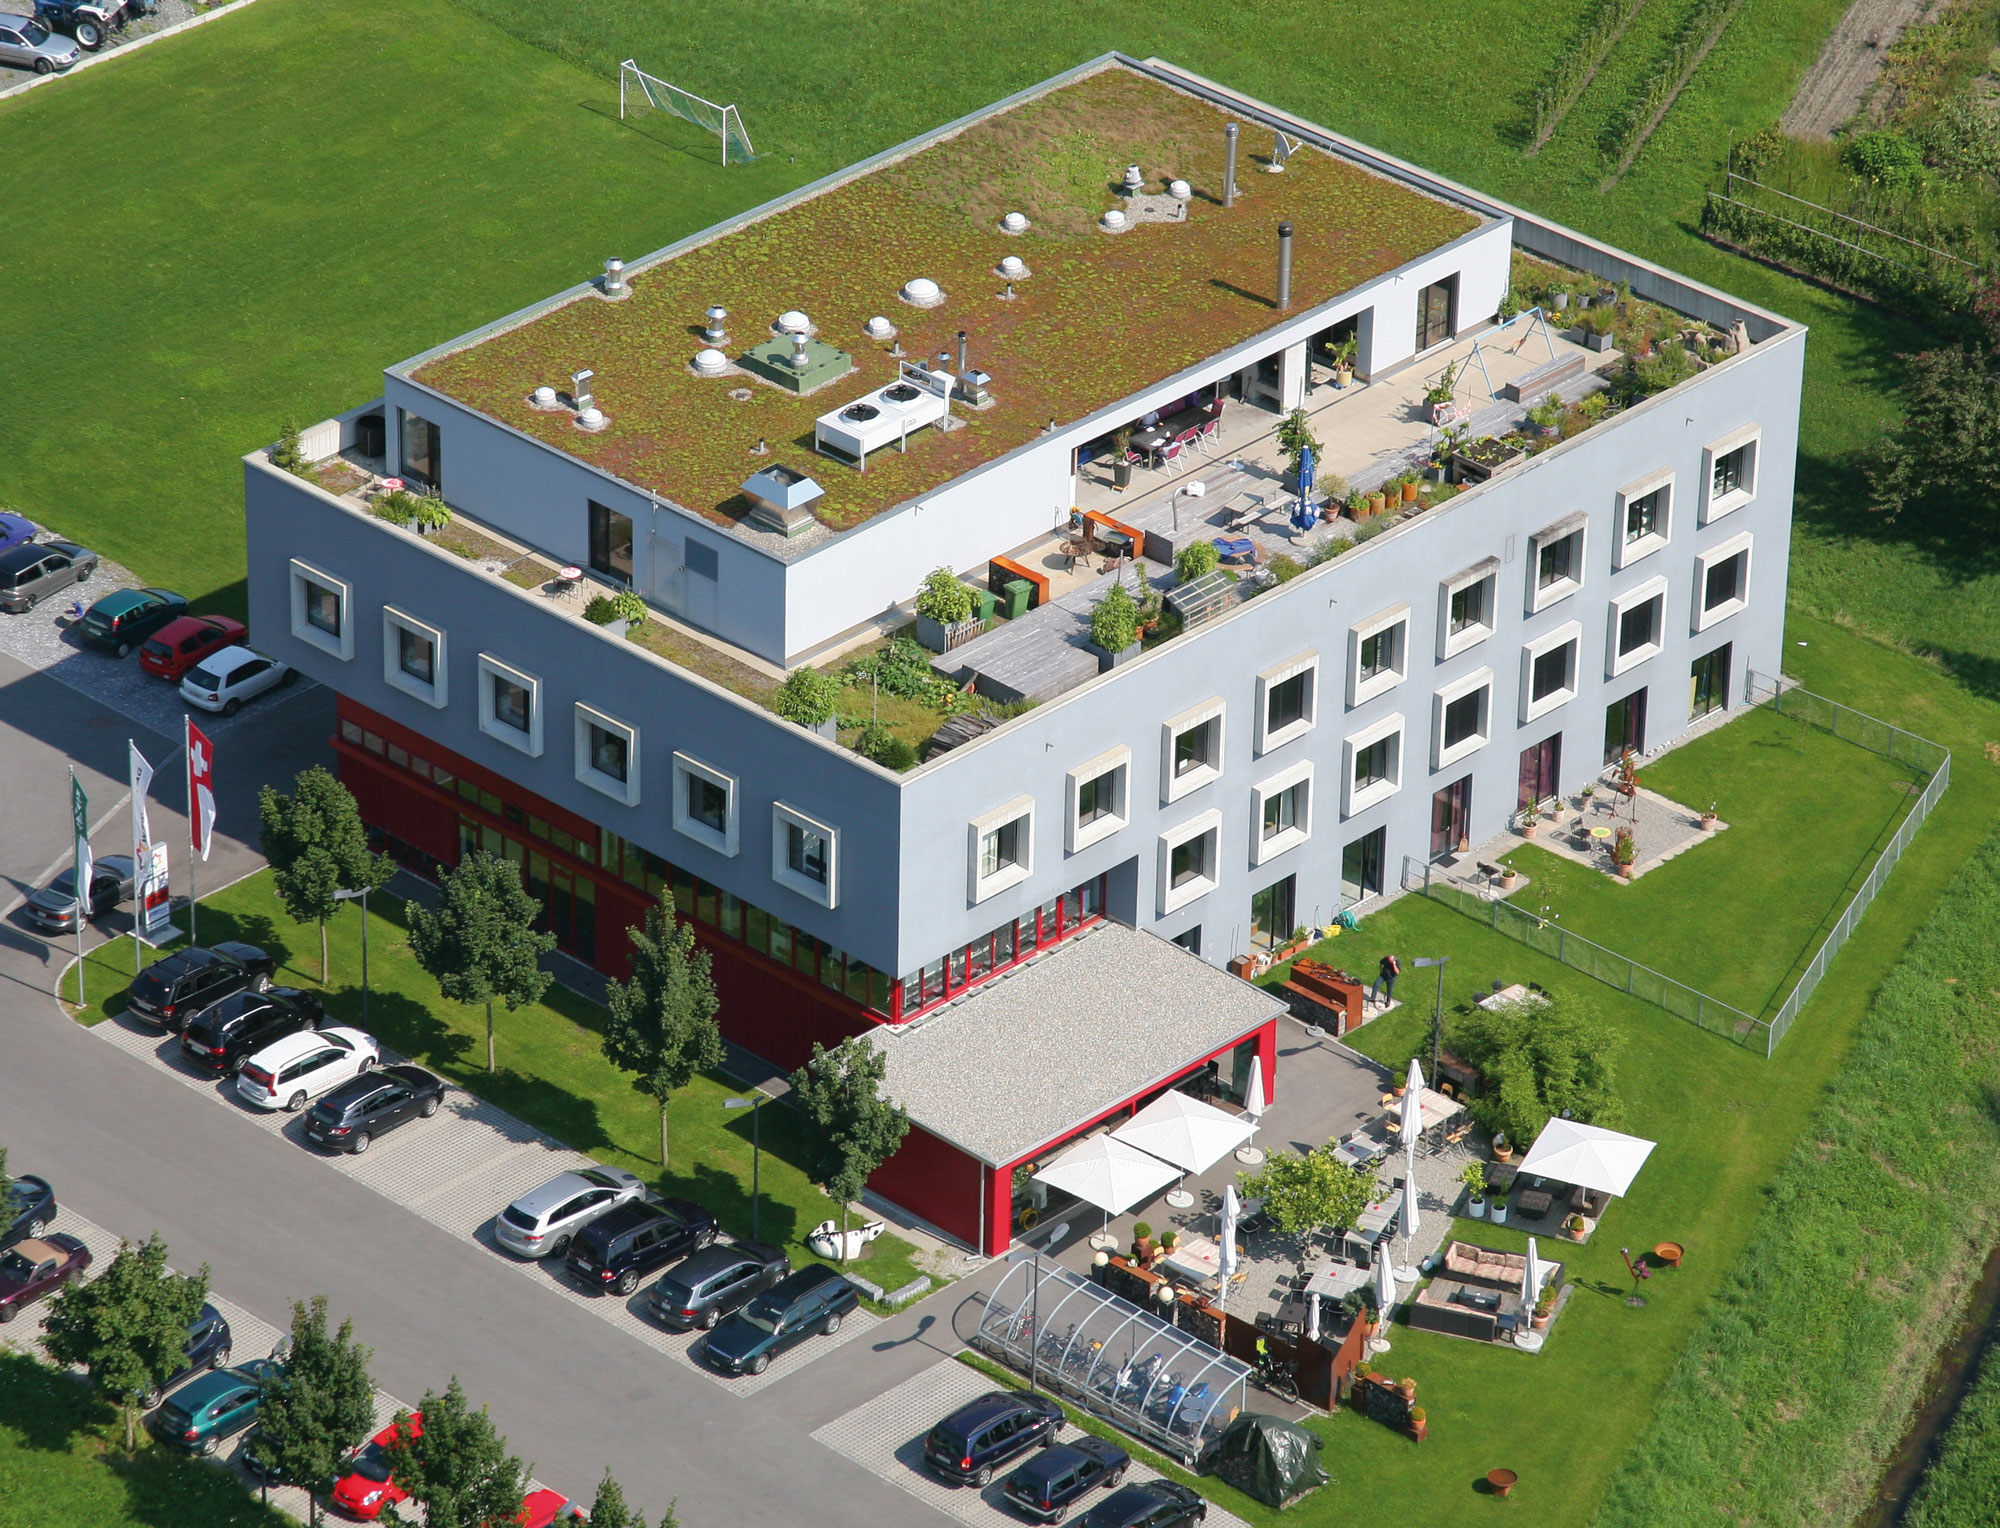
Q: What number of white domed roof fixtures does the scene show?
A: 10